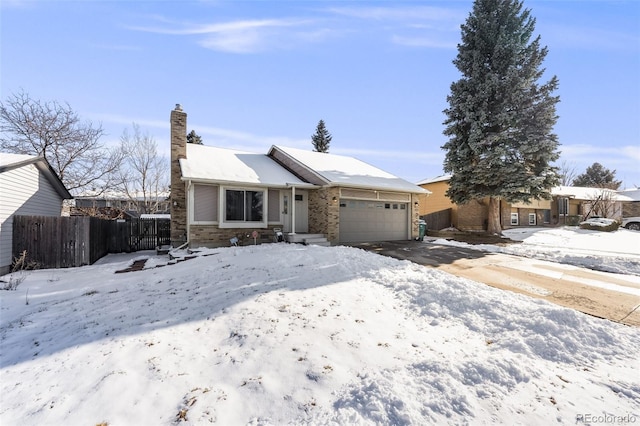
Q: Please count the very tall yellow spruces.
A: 0